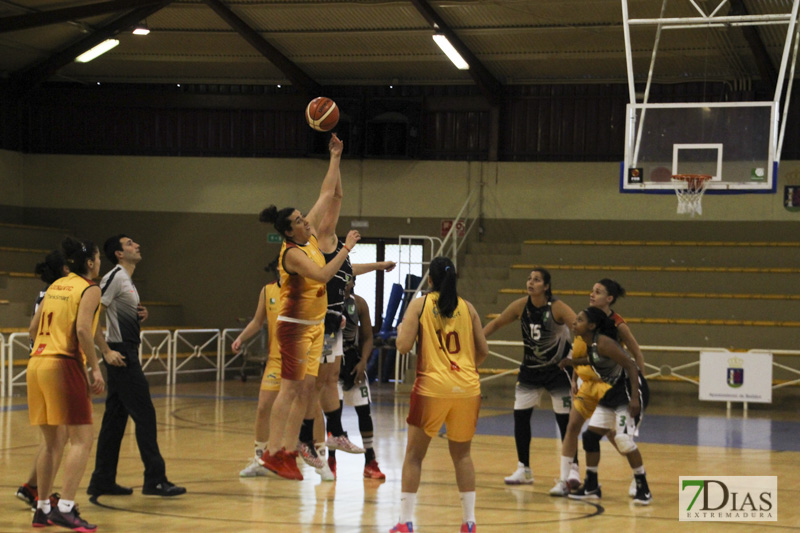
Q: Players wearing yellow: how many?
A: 5